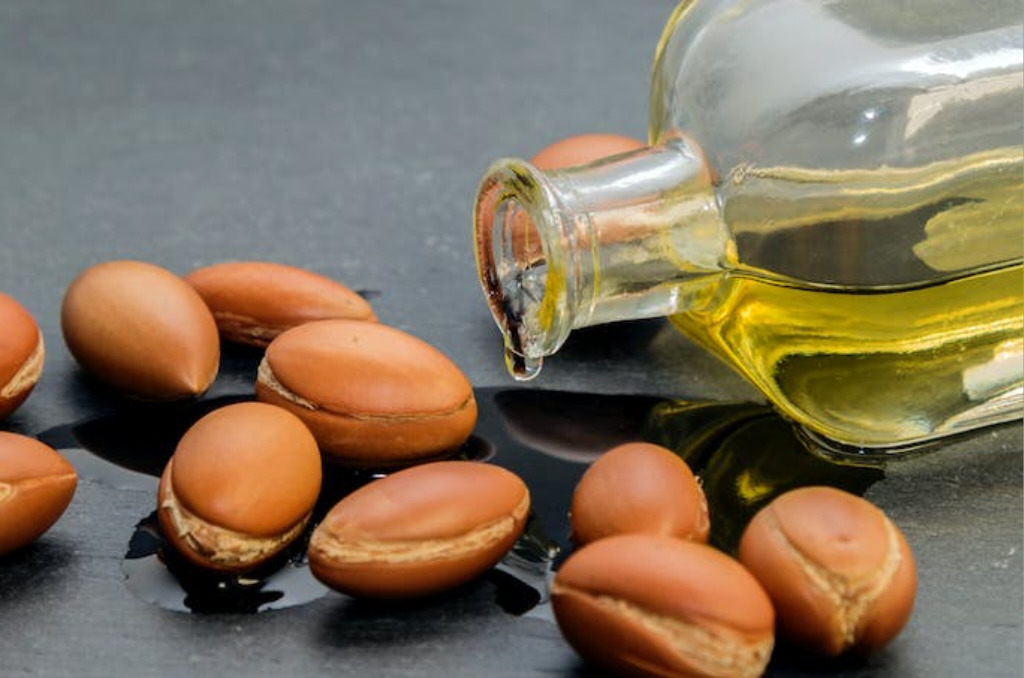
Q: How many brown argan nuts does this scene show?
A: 11